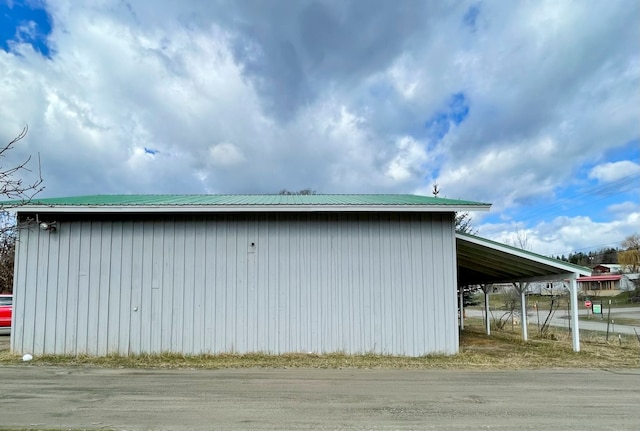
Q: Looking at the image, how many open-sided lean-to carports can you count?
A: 1